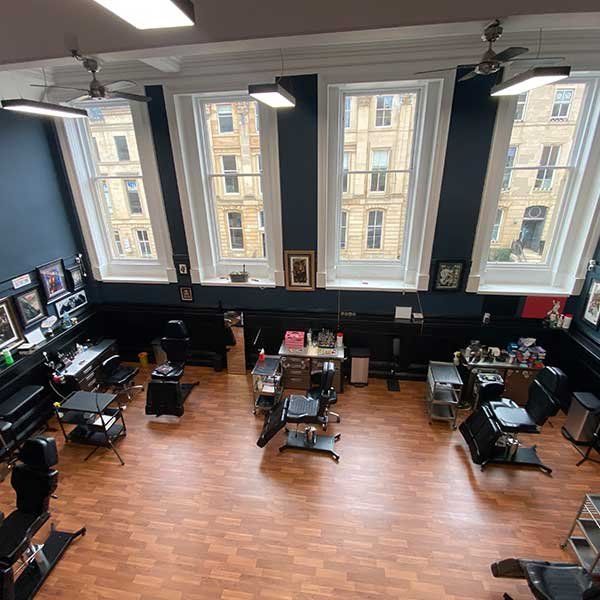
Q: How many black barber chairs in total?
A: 5